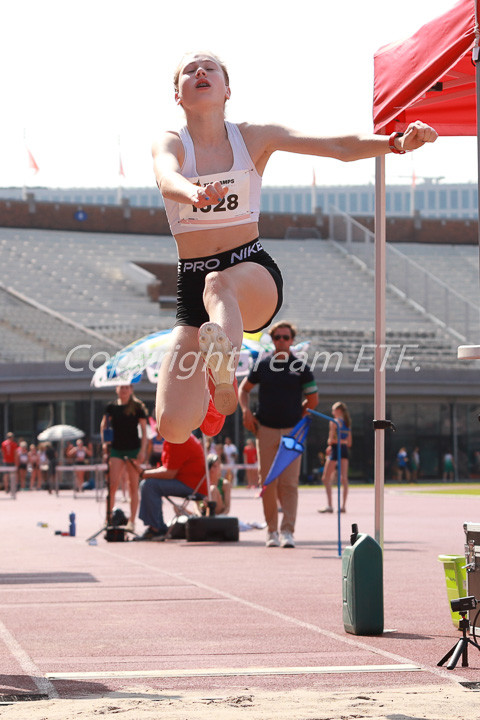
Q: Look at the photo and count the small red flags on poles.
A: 4